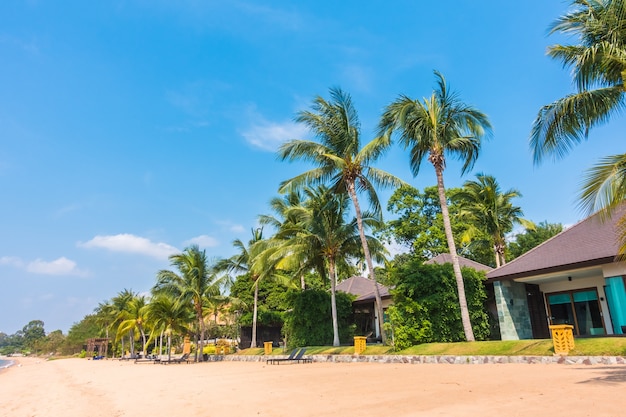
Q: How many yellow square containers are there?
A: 3